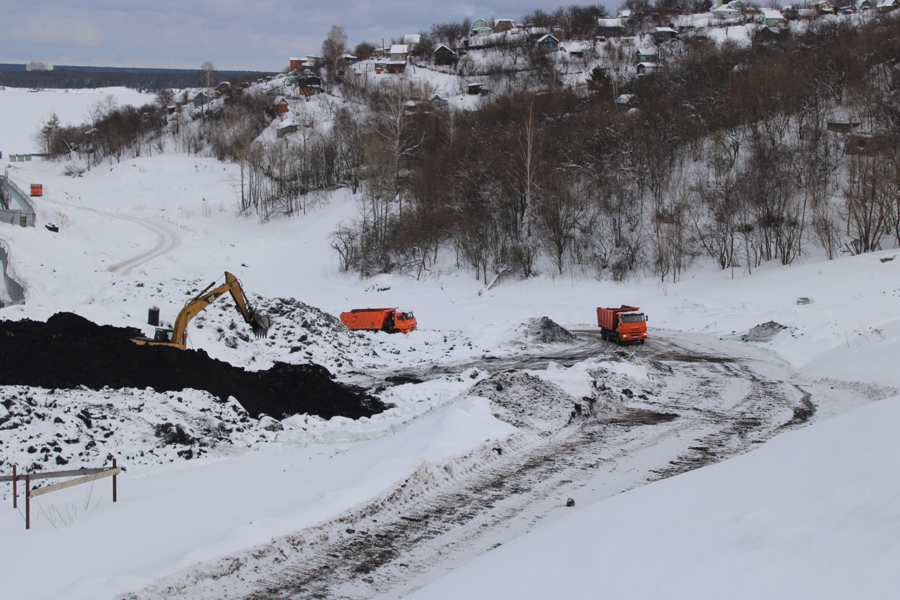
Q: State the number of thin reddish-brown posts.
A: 3